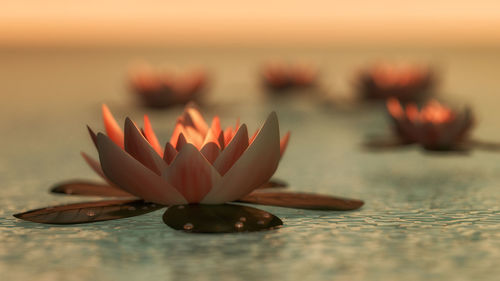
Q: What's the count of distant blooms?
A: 4